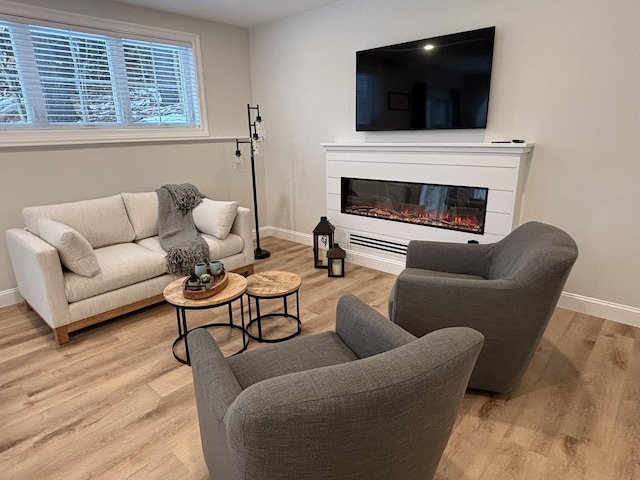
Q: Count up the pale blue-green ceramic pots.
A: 2